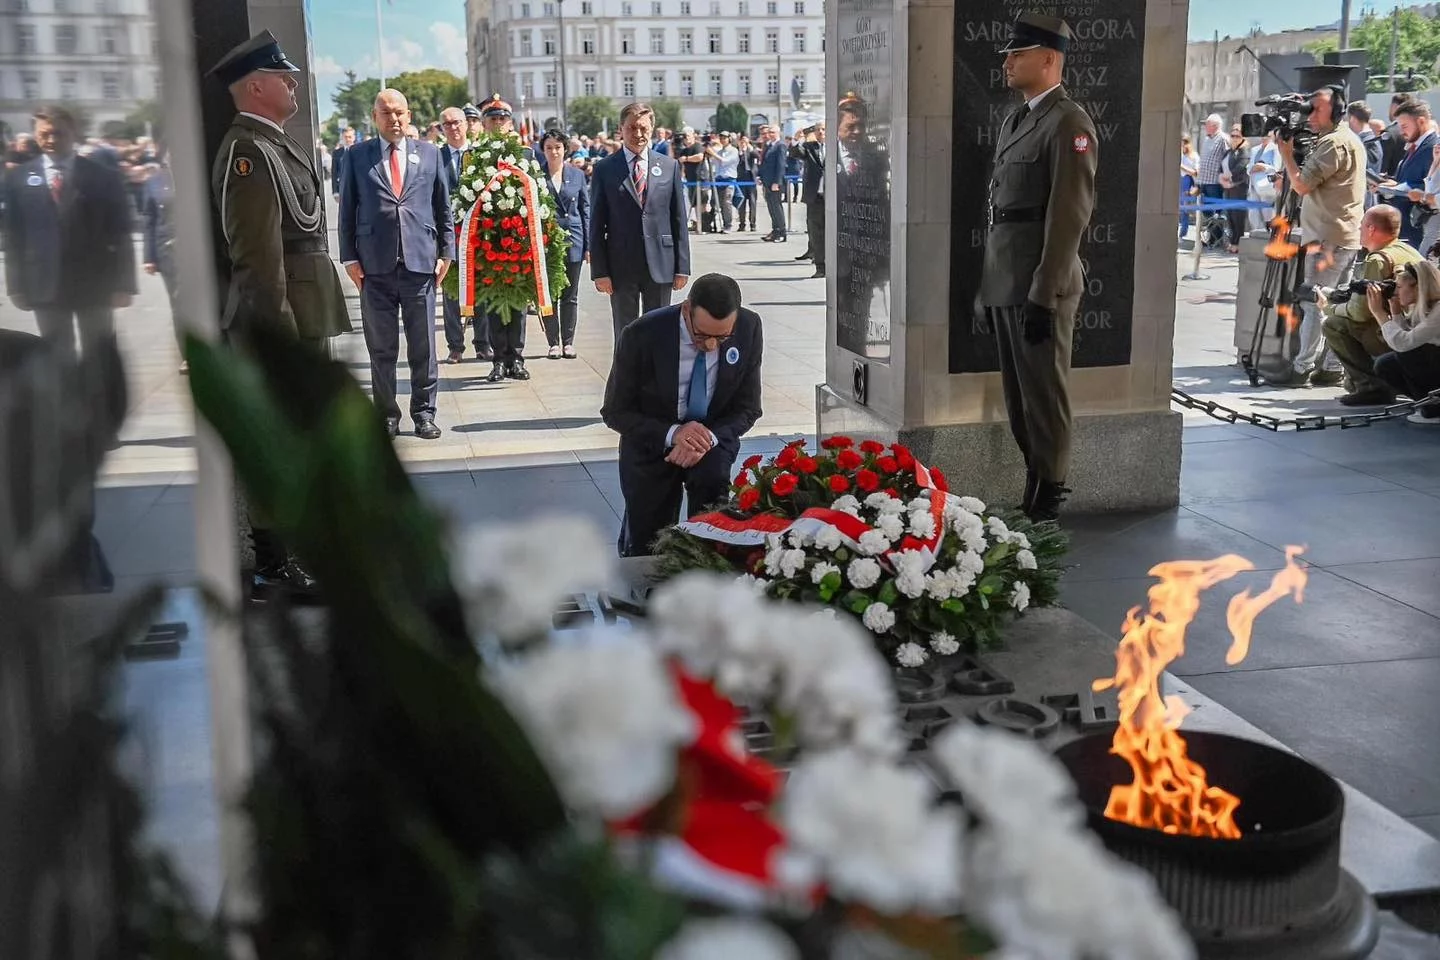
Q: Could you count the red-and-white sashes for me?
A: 3